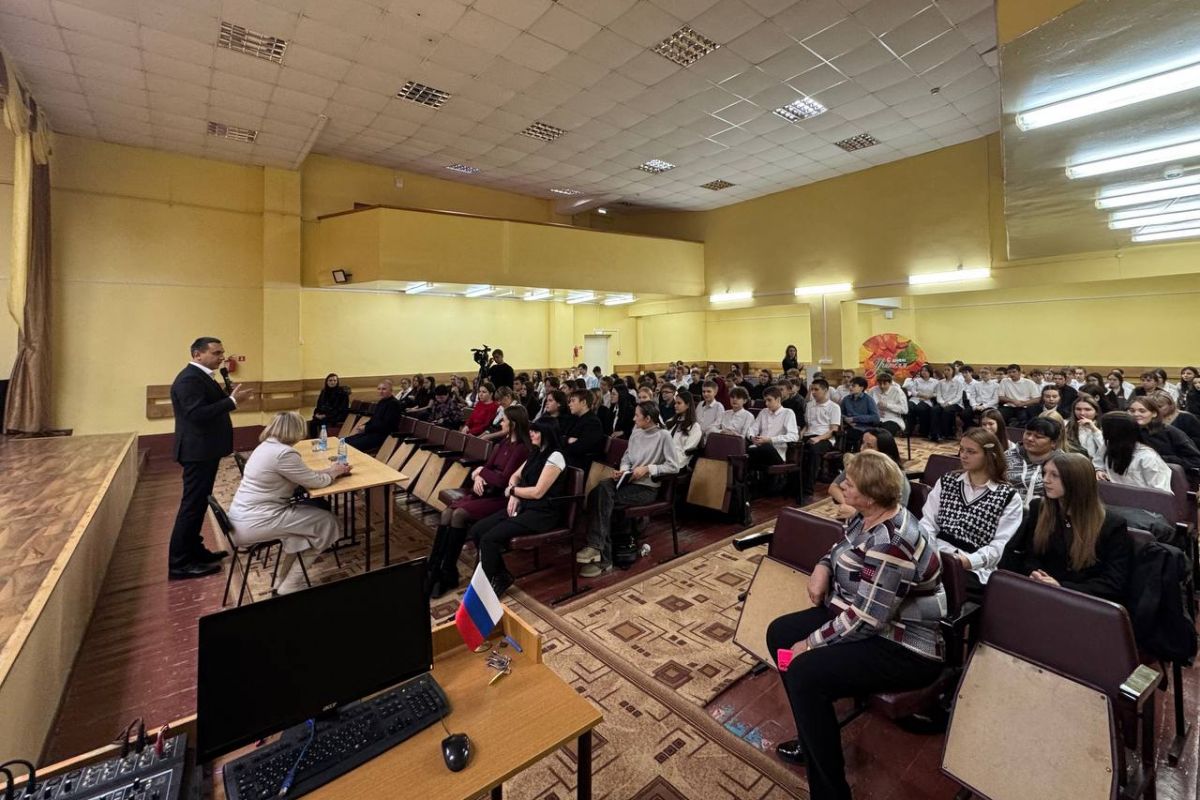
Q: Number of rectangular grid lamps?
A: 11